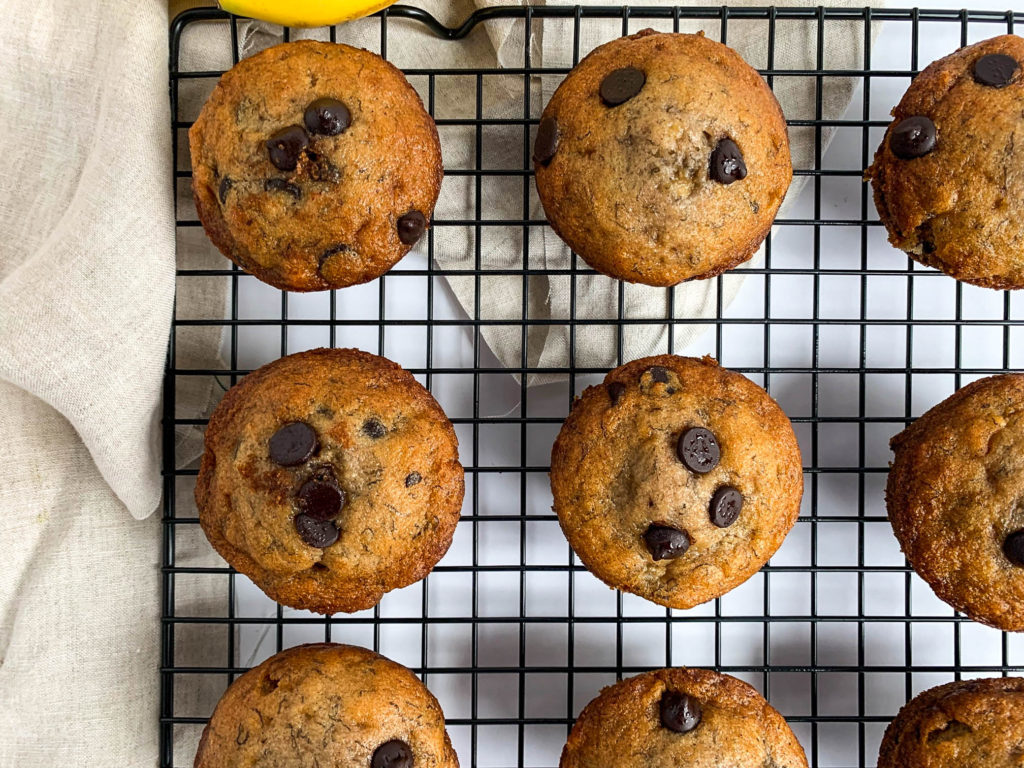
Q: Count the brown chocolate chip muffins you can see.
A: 9